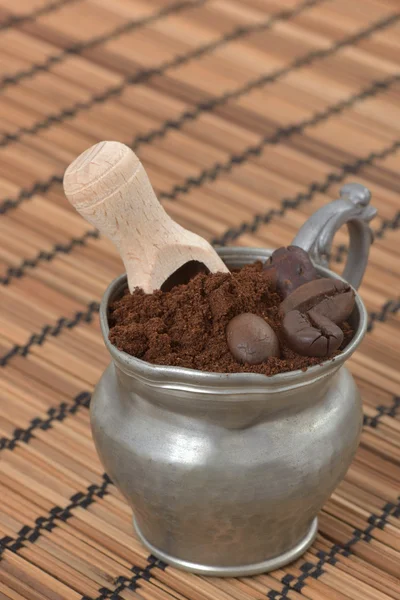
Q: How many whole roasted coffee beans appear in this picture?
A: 4